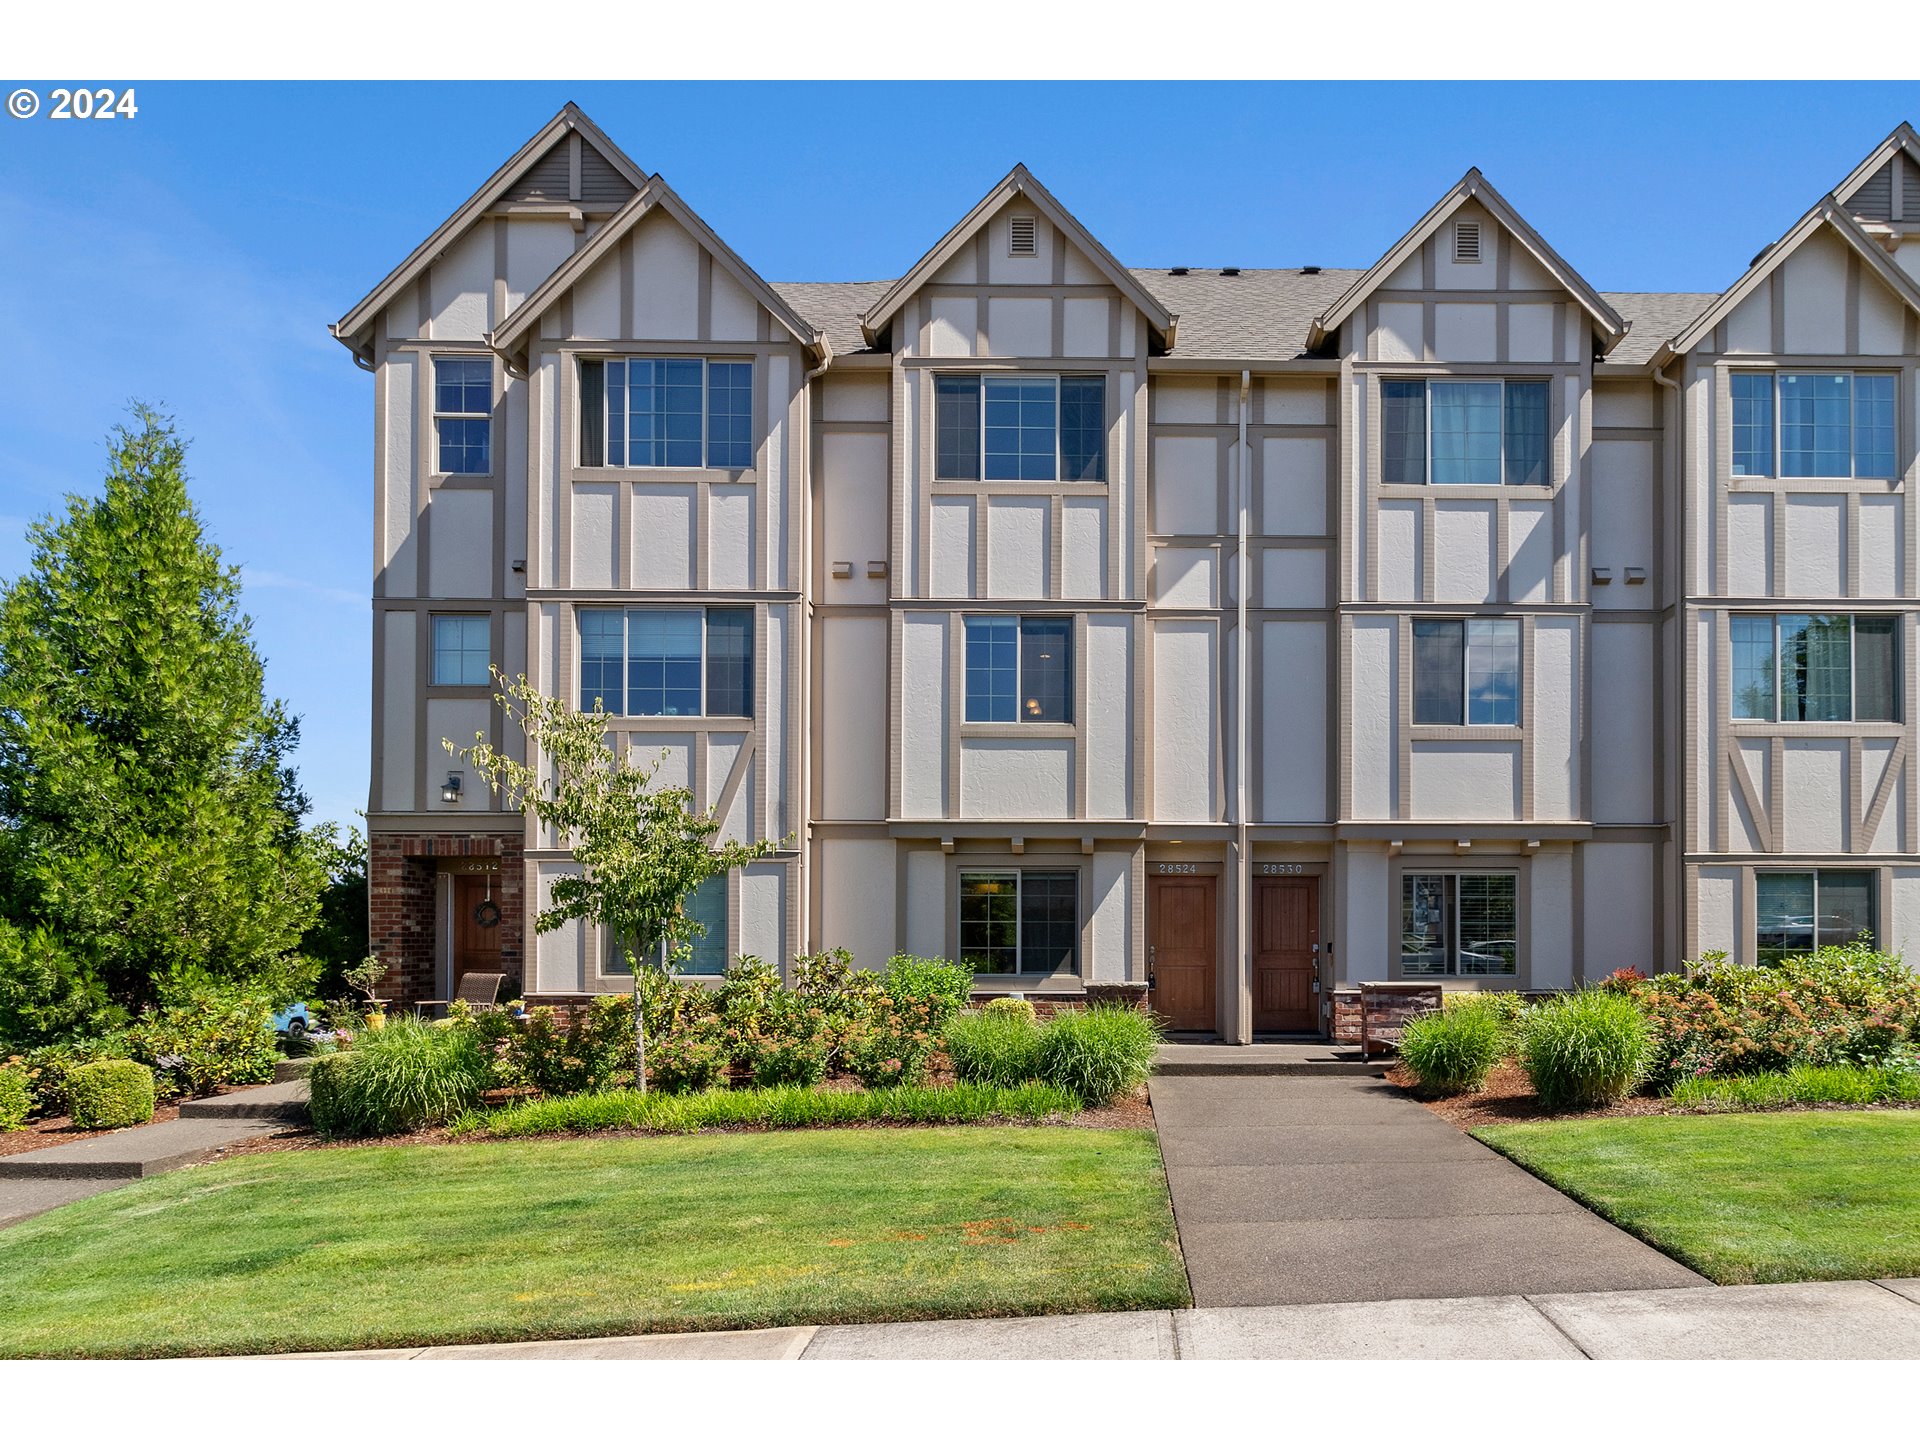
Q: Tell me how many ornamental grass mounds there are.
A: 5